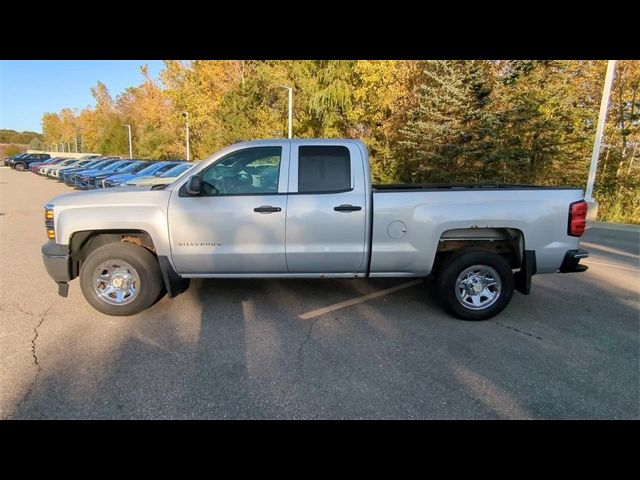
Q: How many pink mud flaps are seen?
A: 0